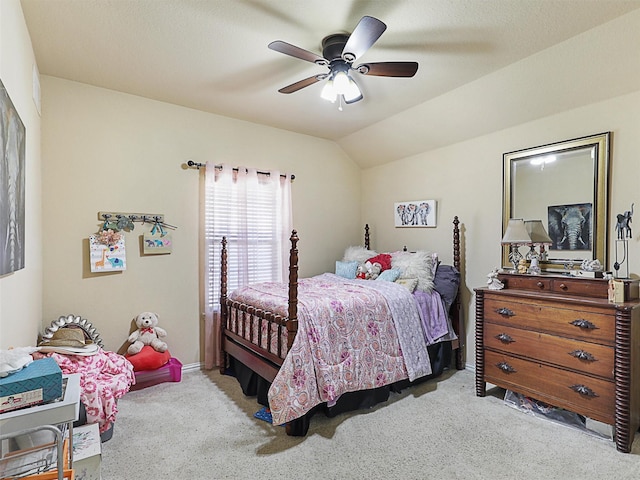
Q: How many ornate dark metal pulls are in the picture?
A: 6